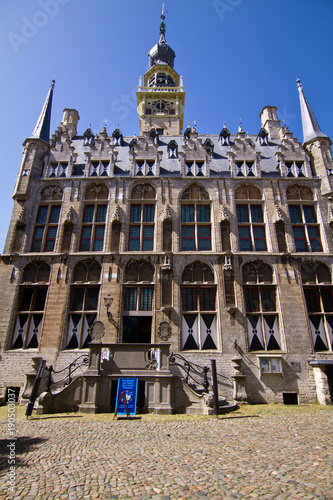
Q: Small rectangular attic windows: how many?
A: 12